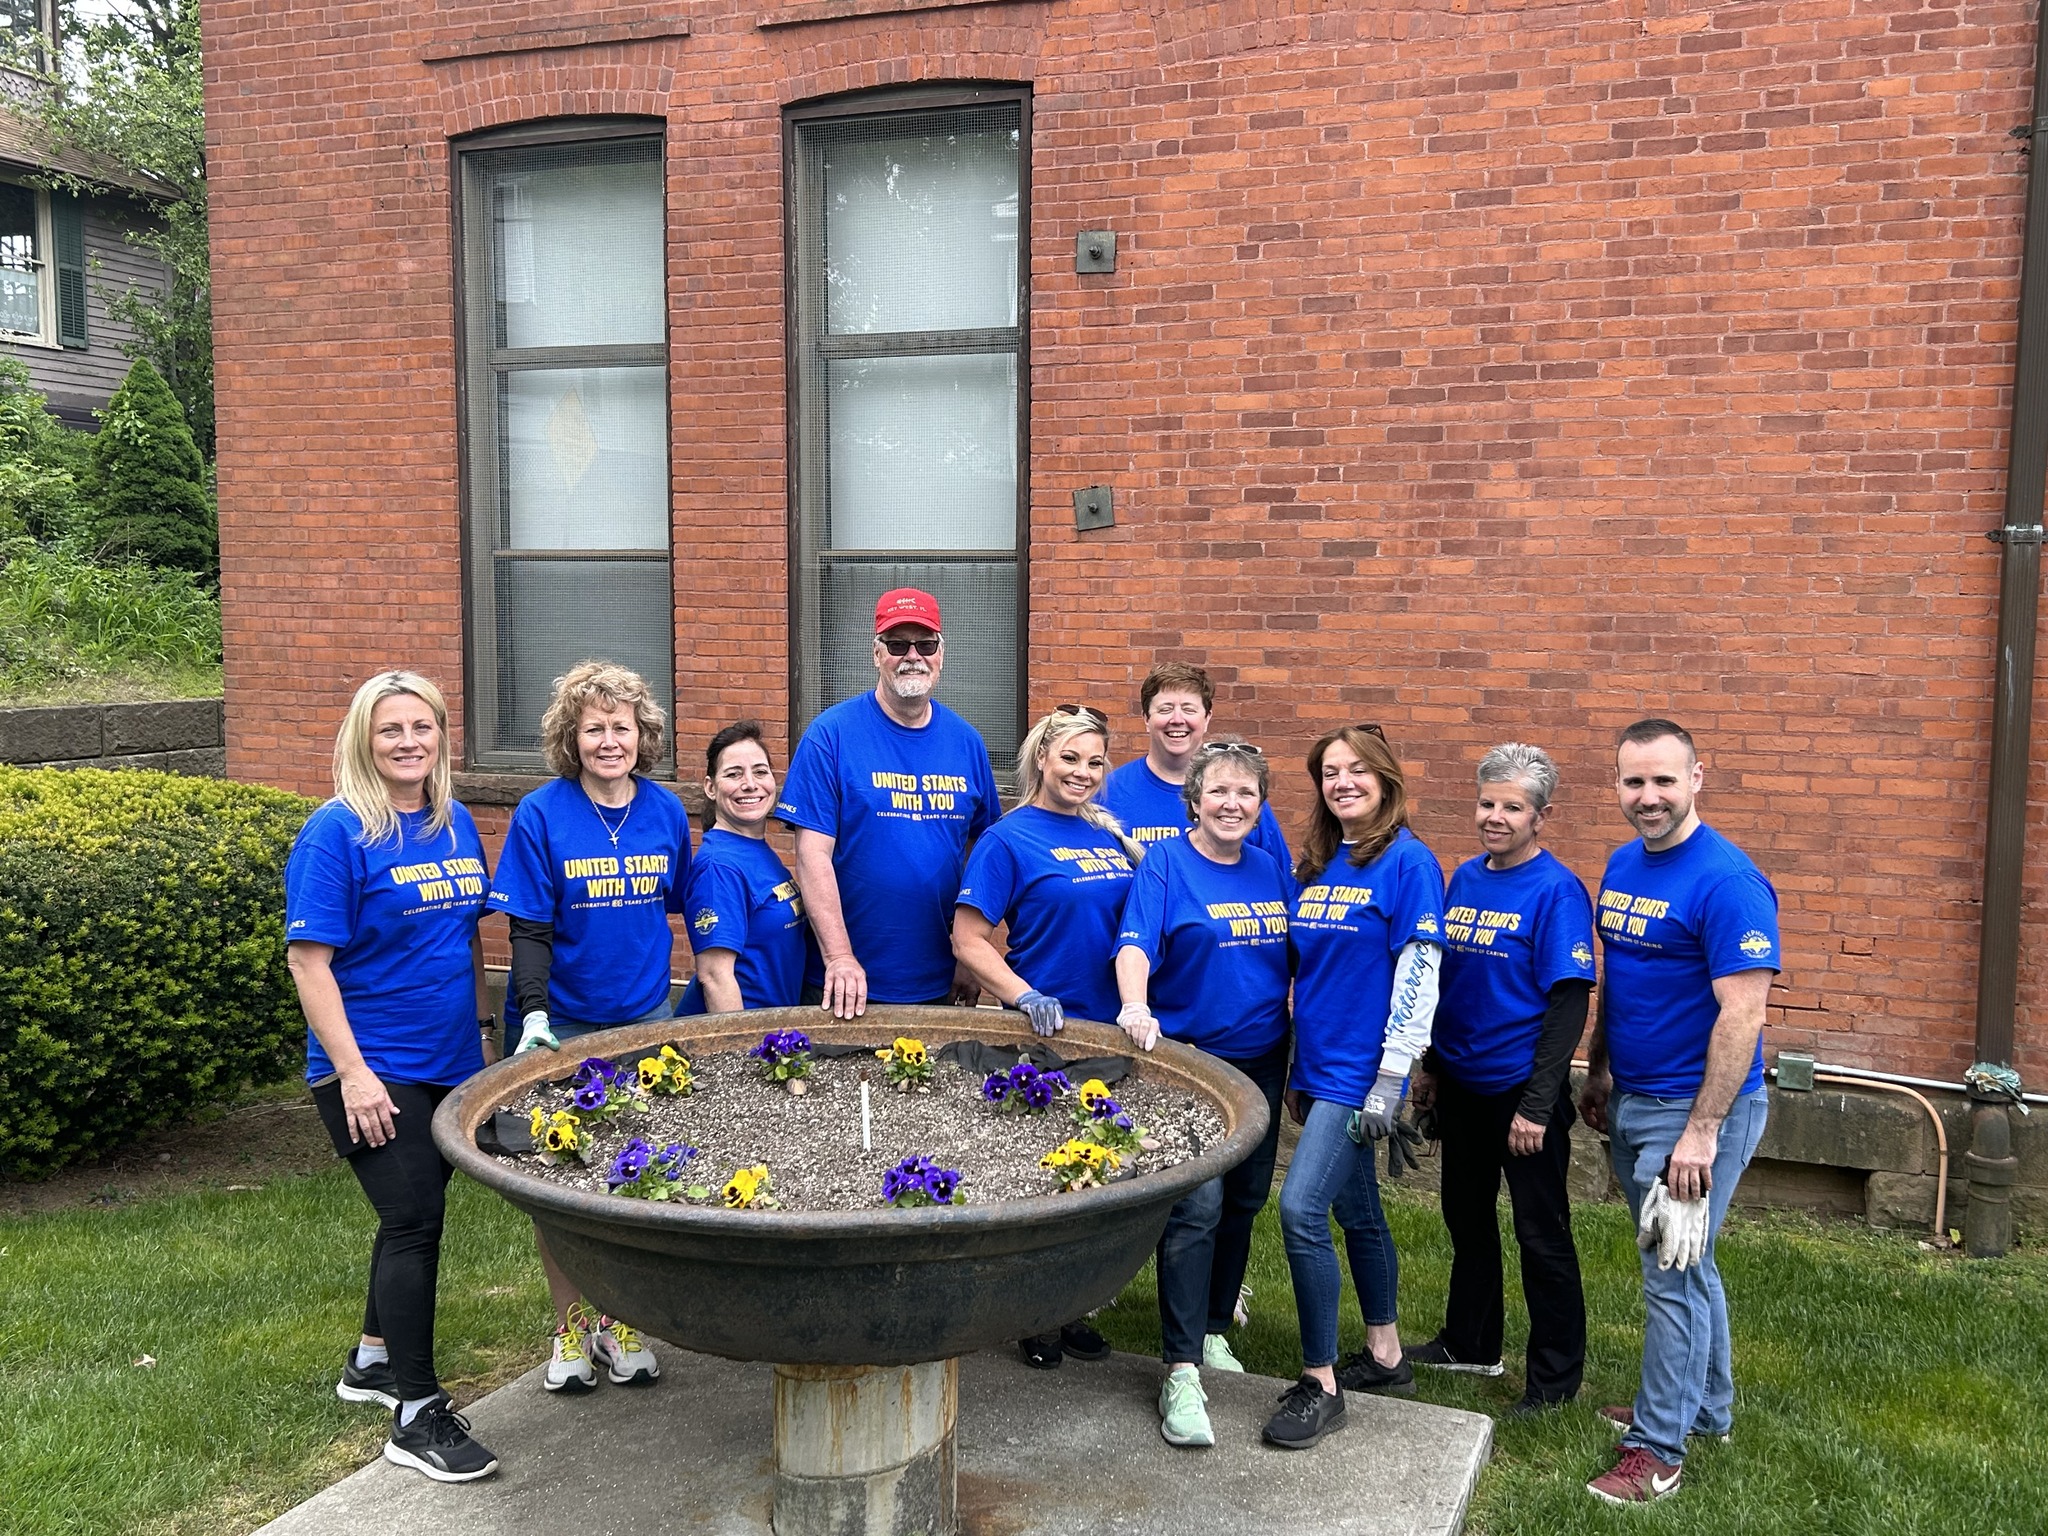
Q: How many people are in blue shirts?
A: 10